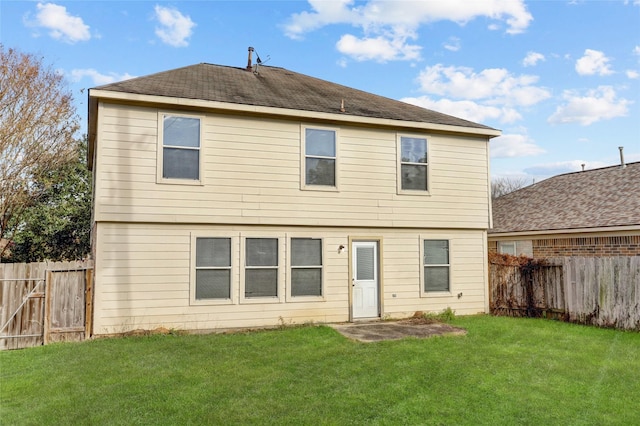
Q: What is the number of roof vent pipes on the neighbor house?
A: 2